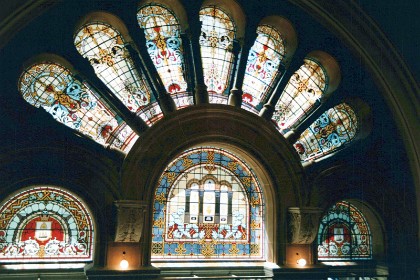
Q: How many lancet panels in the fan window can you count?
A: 7